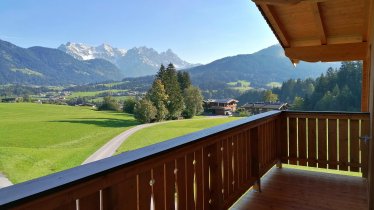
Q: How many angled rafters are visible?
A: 2